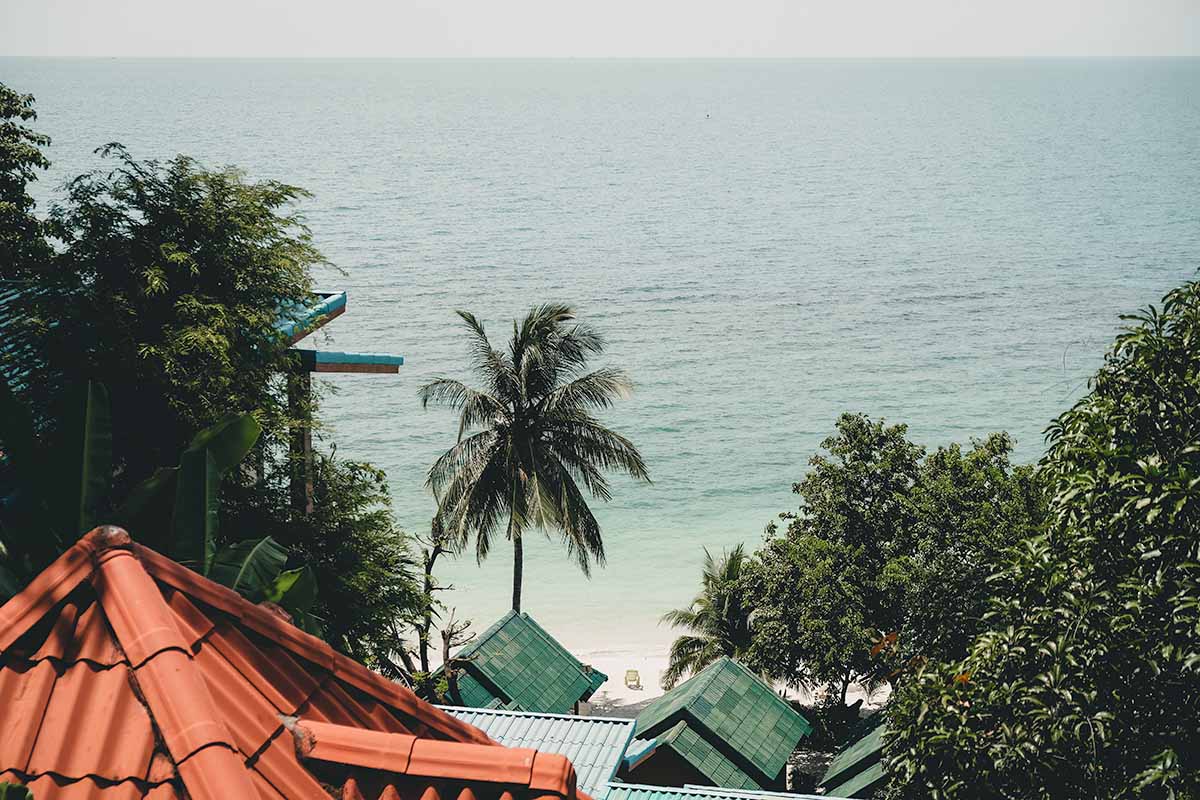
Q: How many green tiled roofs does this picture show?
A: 3